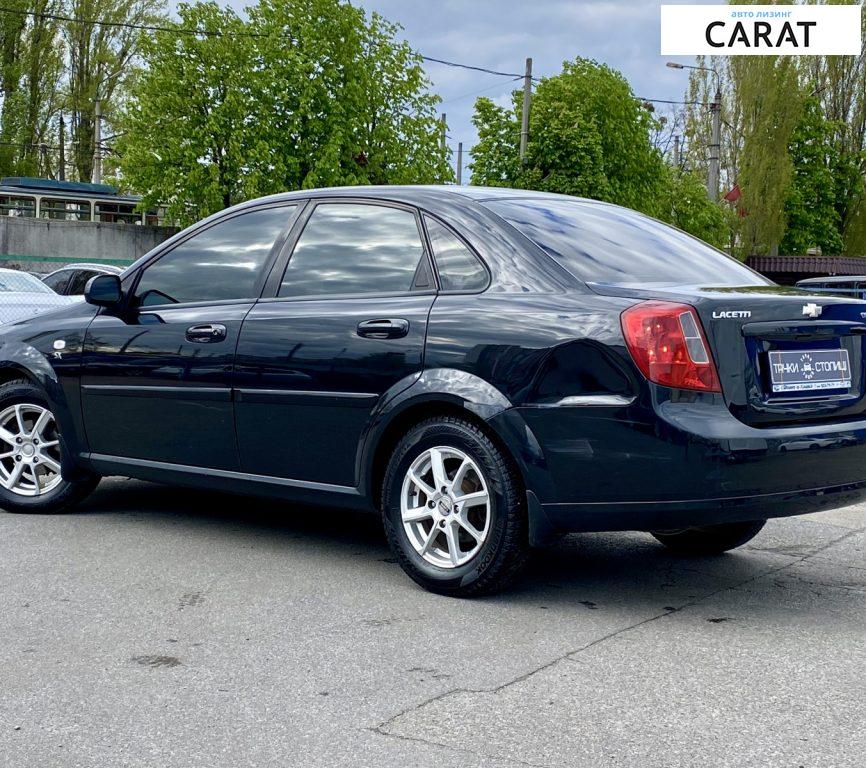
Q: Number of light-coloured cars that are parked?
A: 2